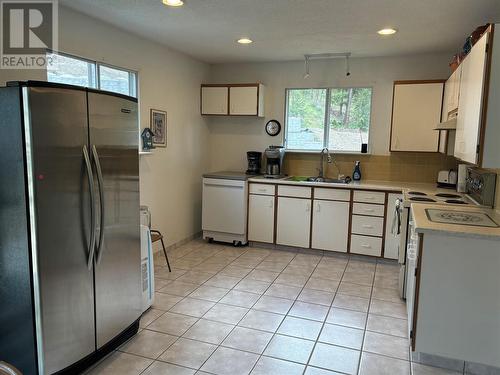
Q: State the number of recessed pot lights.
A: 3